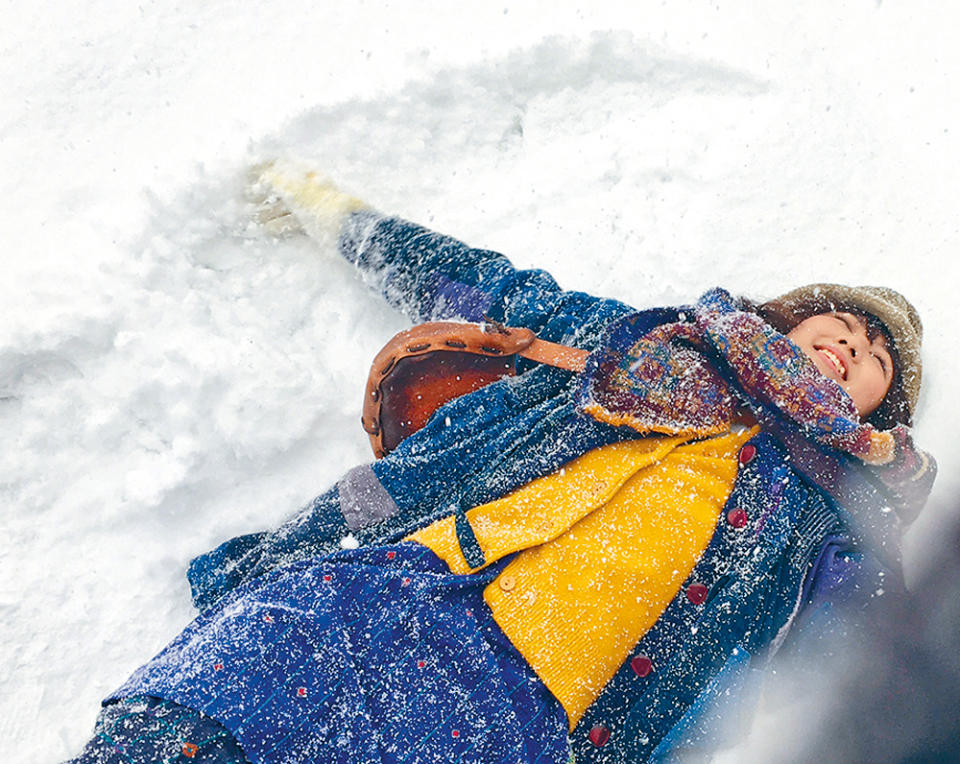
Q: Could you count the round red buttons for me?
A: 5